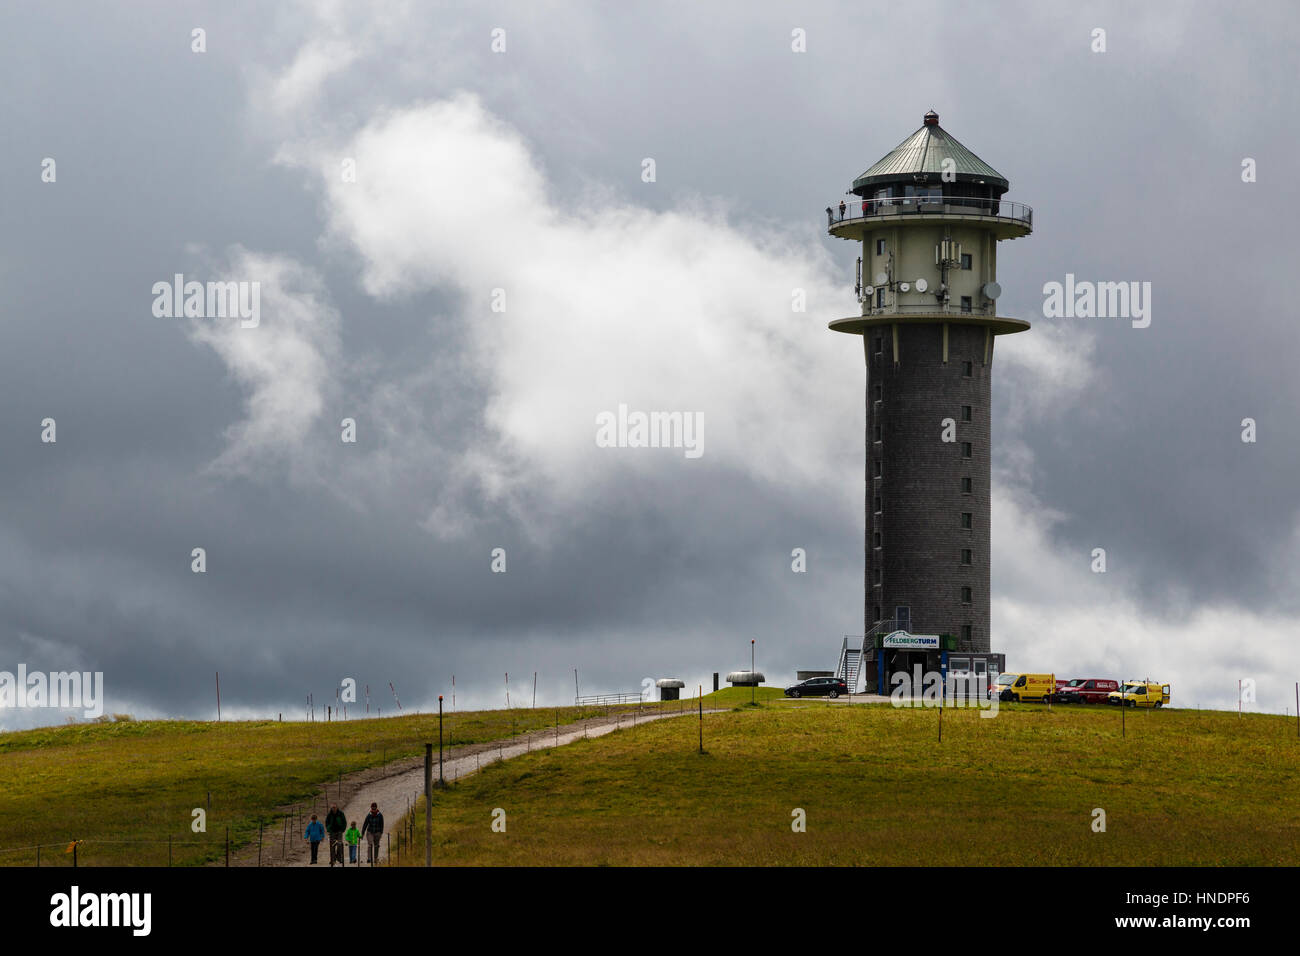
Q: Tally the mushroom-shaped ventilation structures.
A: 2